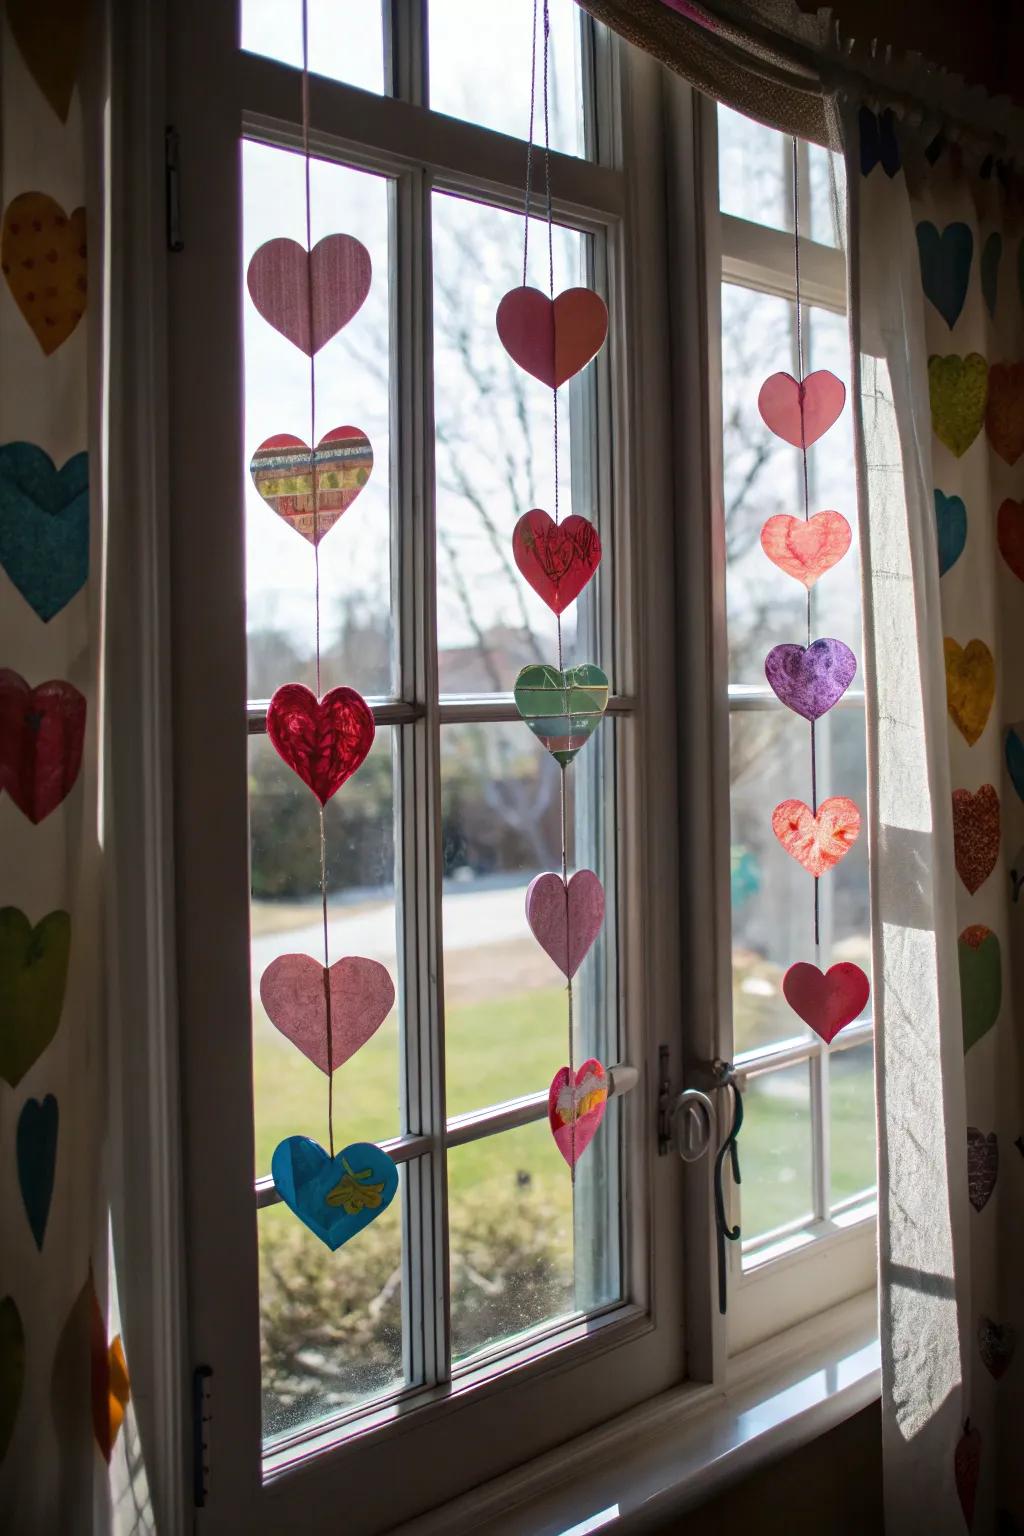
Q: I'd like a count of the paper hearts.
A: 15